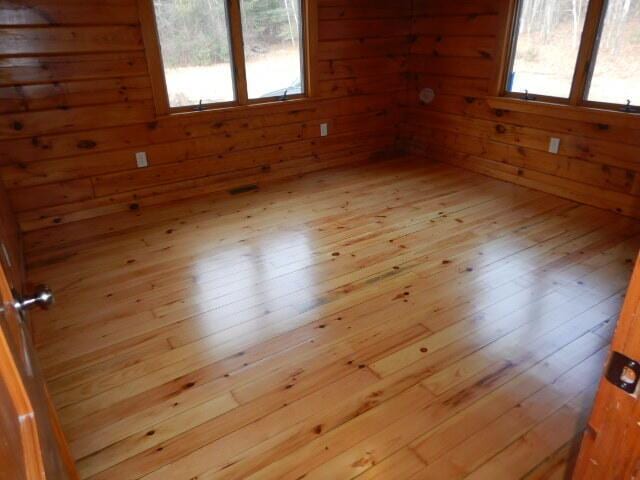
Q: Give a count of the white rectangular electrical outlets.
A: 3